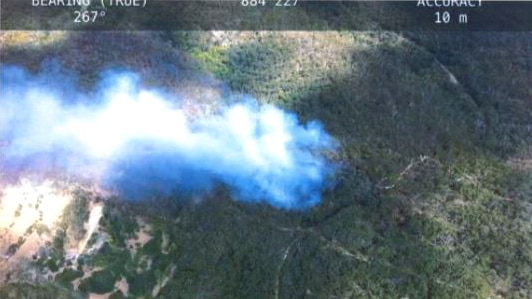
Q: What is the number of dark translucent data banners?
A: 1